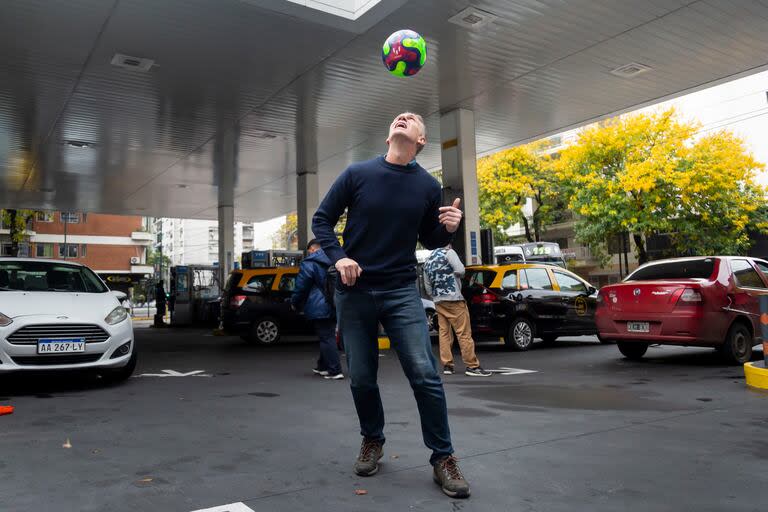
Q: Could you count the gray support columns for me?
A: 3